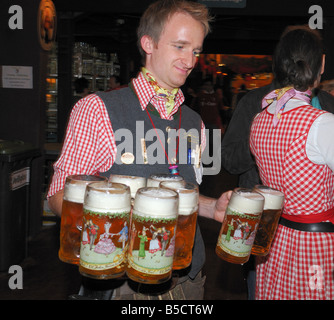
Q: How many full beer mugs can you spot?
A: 8